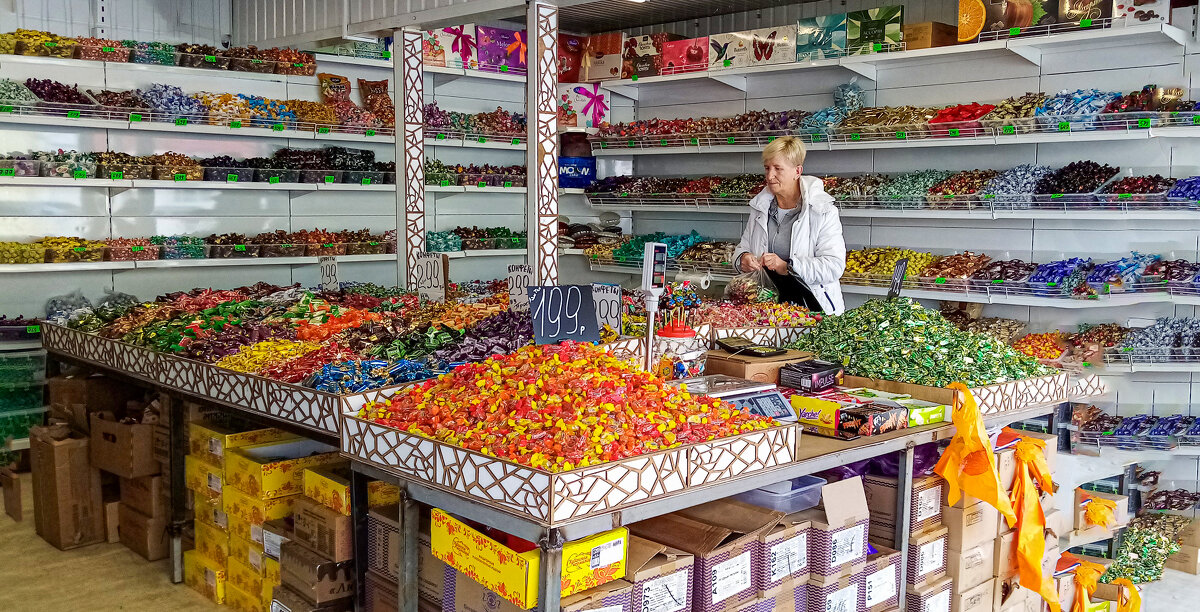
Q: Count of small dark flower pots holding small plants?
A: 0